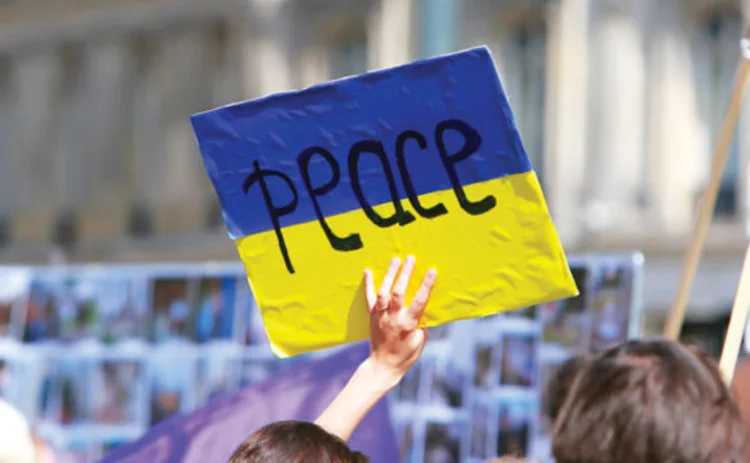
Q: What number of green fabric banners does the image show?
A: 0